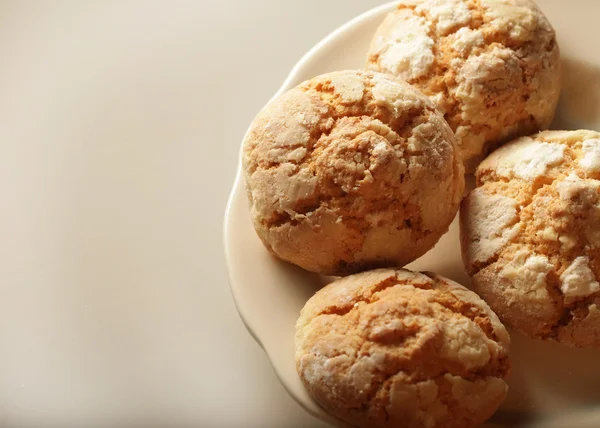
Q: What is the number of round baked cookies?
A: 4